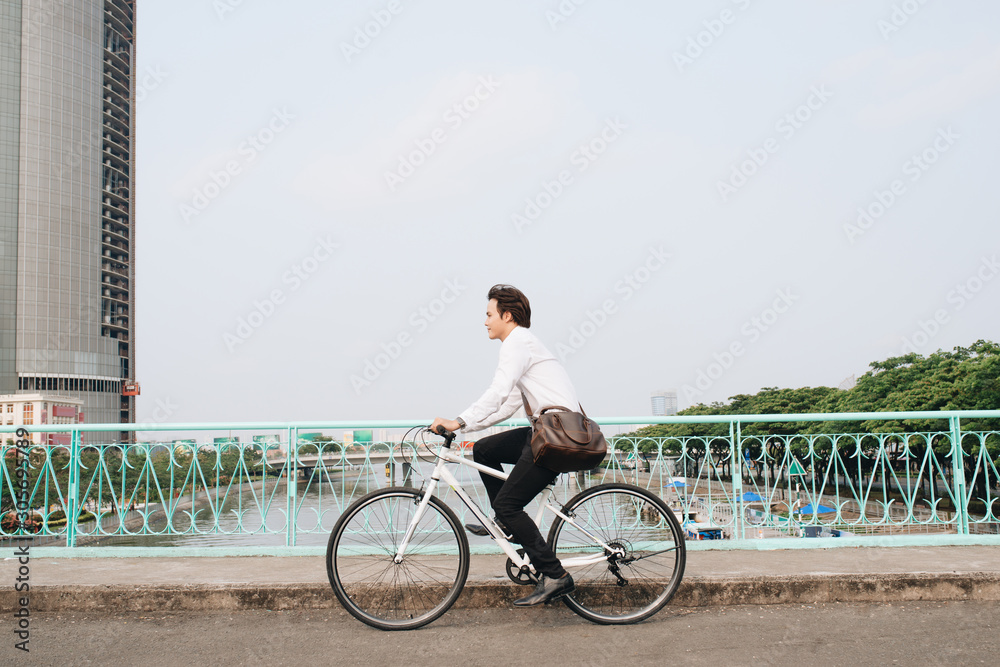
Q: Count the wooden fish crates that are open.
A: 0